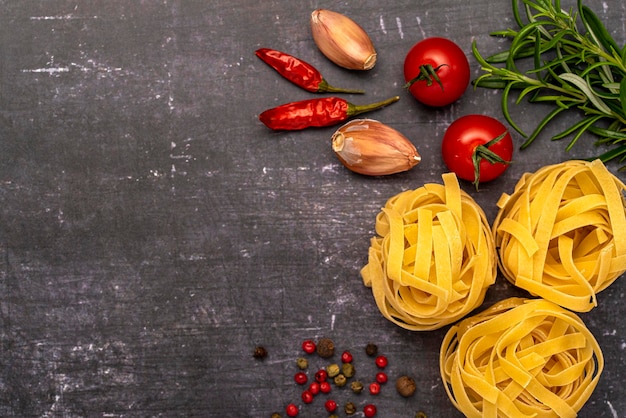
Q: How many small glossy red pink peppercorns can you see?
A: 13